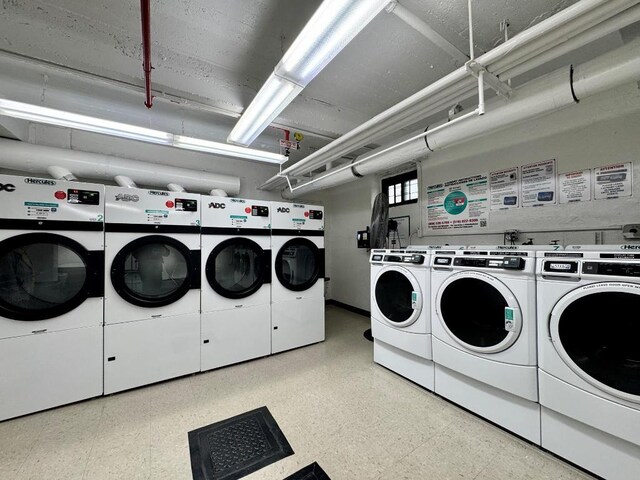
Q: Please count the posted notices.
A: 5